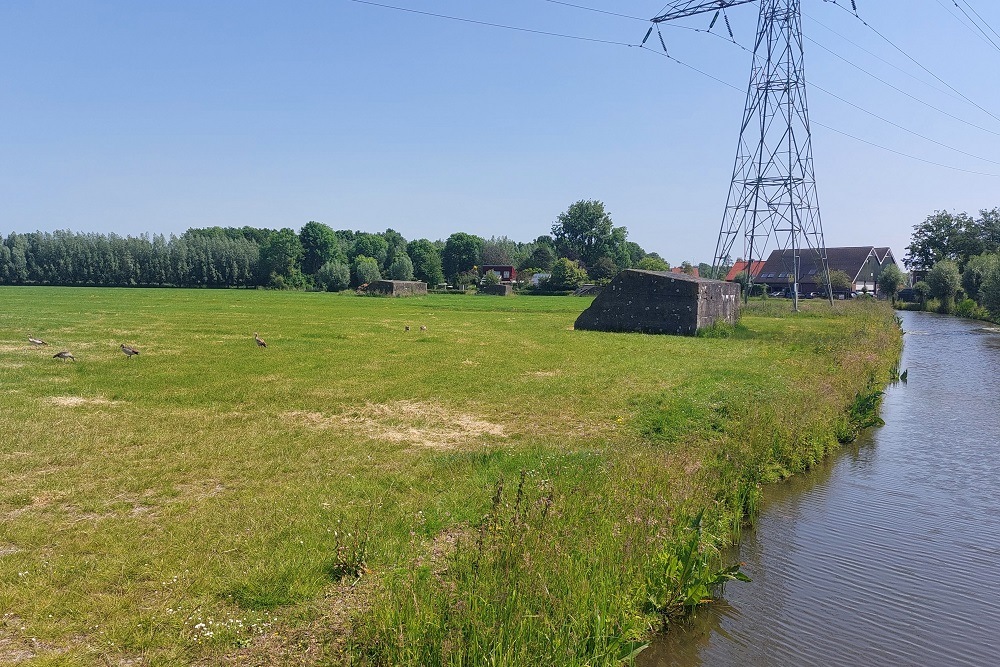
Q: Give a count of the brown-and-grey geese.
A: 6